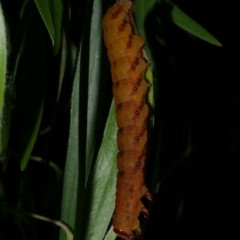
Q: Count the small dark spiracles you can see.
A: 9